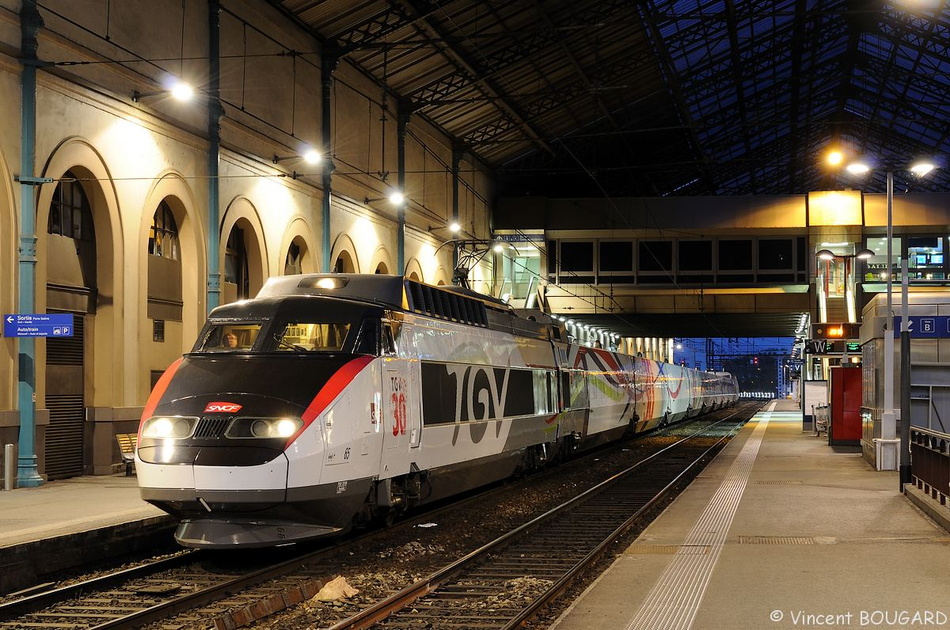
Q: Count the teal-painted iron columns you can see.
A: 5